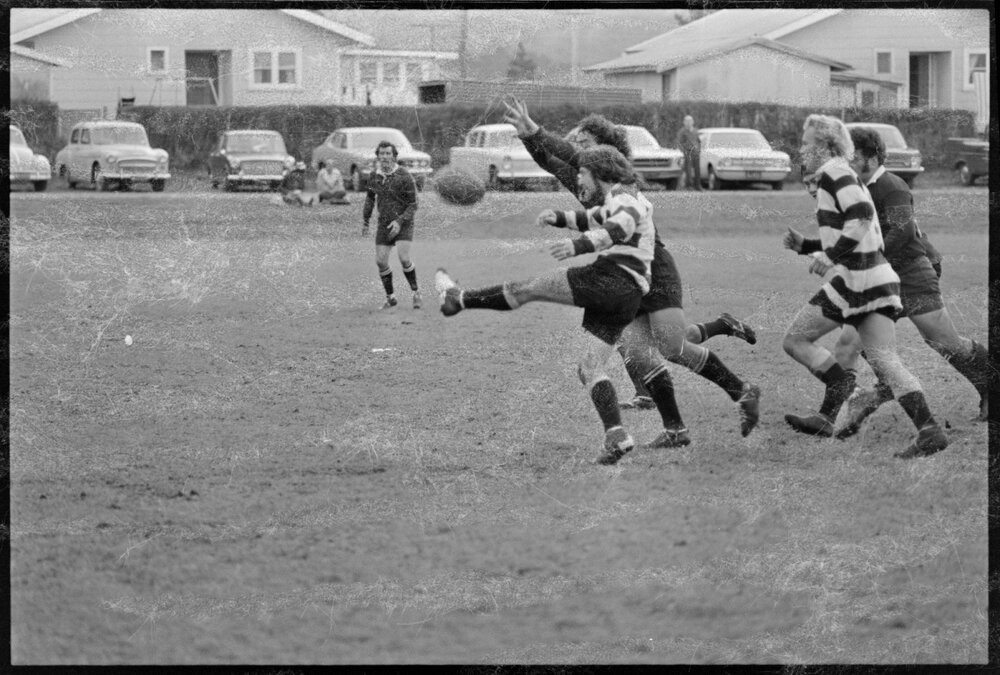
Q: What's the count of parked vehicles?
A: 9